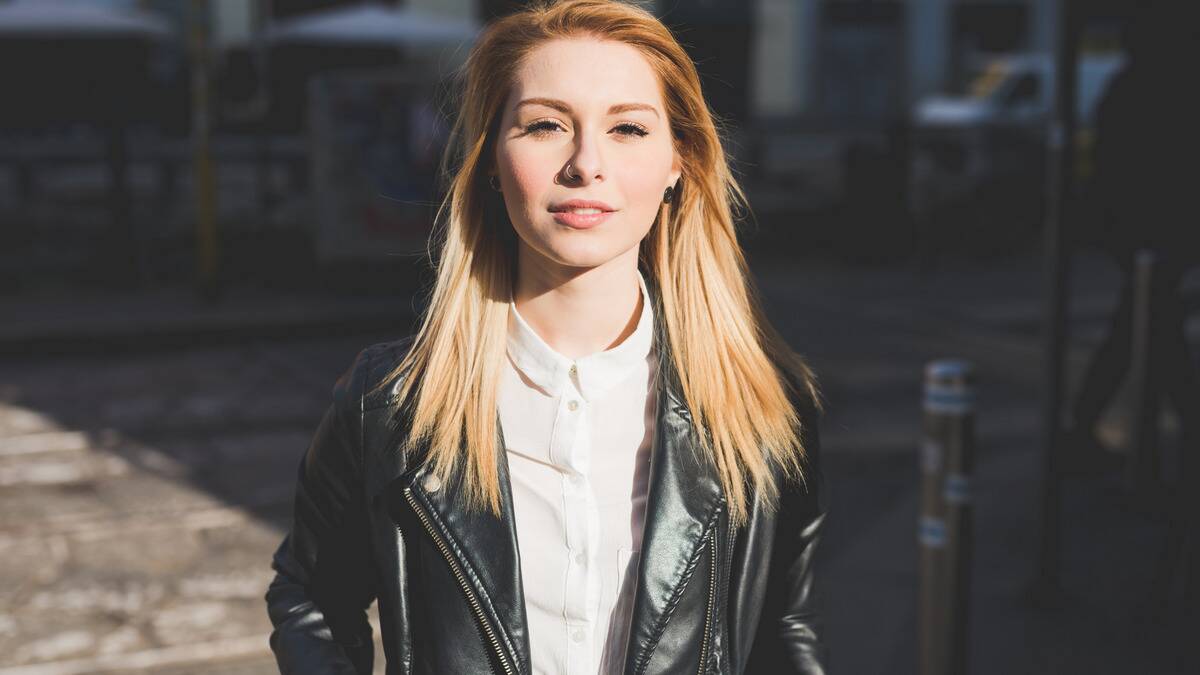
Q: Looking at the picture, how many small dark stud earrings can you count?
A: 2